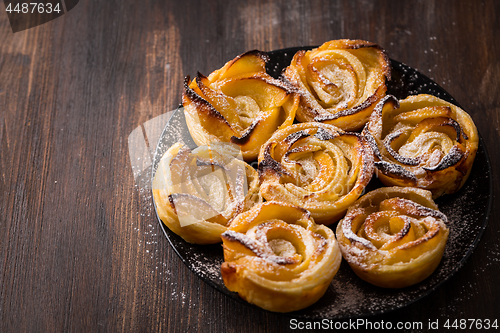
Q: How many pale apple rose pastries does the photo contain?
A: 7